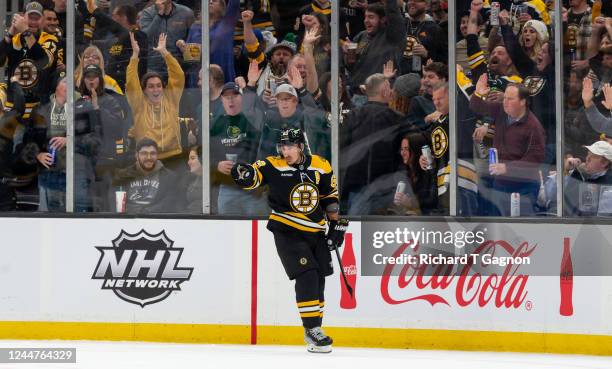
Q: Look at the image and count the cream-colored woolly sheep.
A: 0